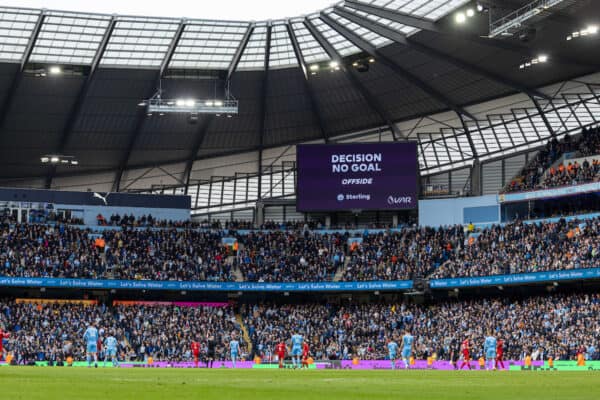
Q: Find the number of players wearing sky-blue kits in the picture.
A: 7